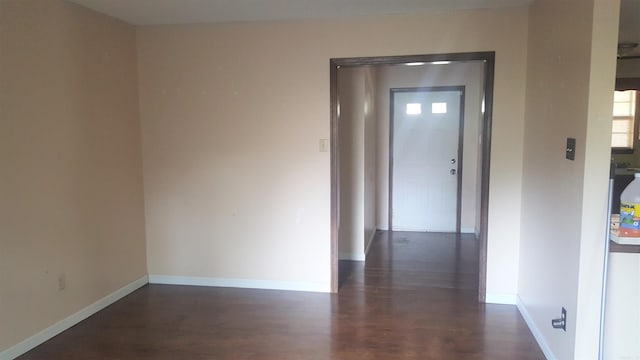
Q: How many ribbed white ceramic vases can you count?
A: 0